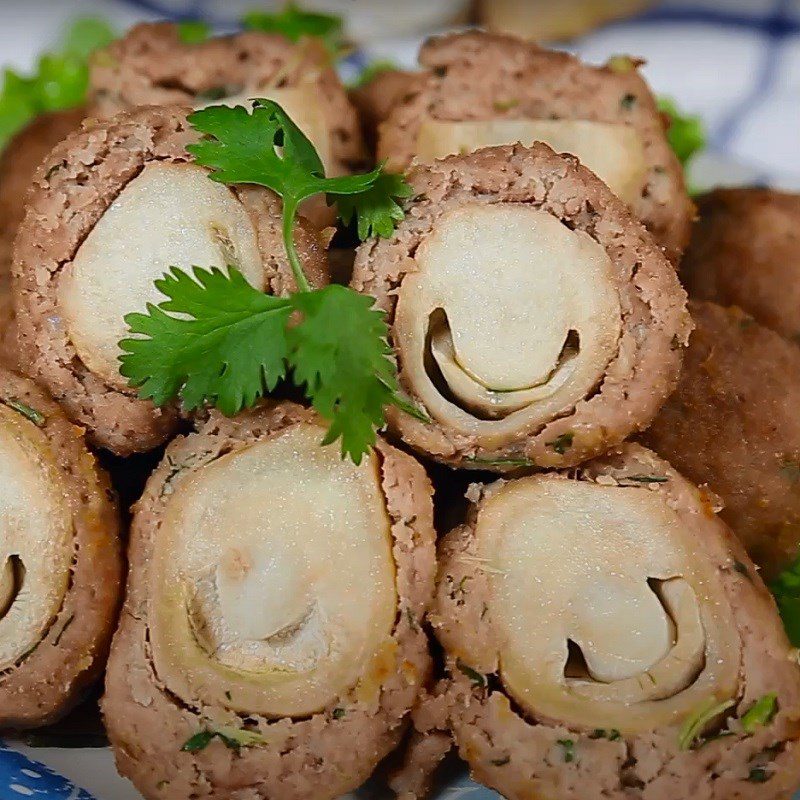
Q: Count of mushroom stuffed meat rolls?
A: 7